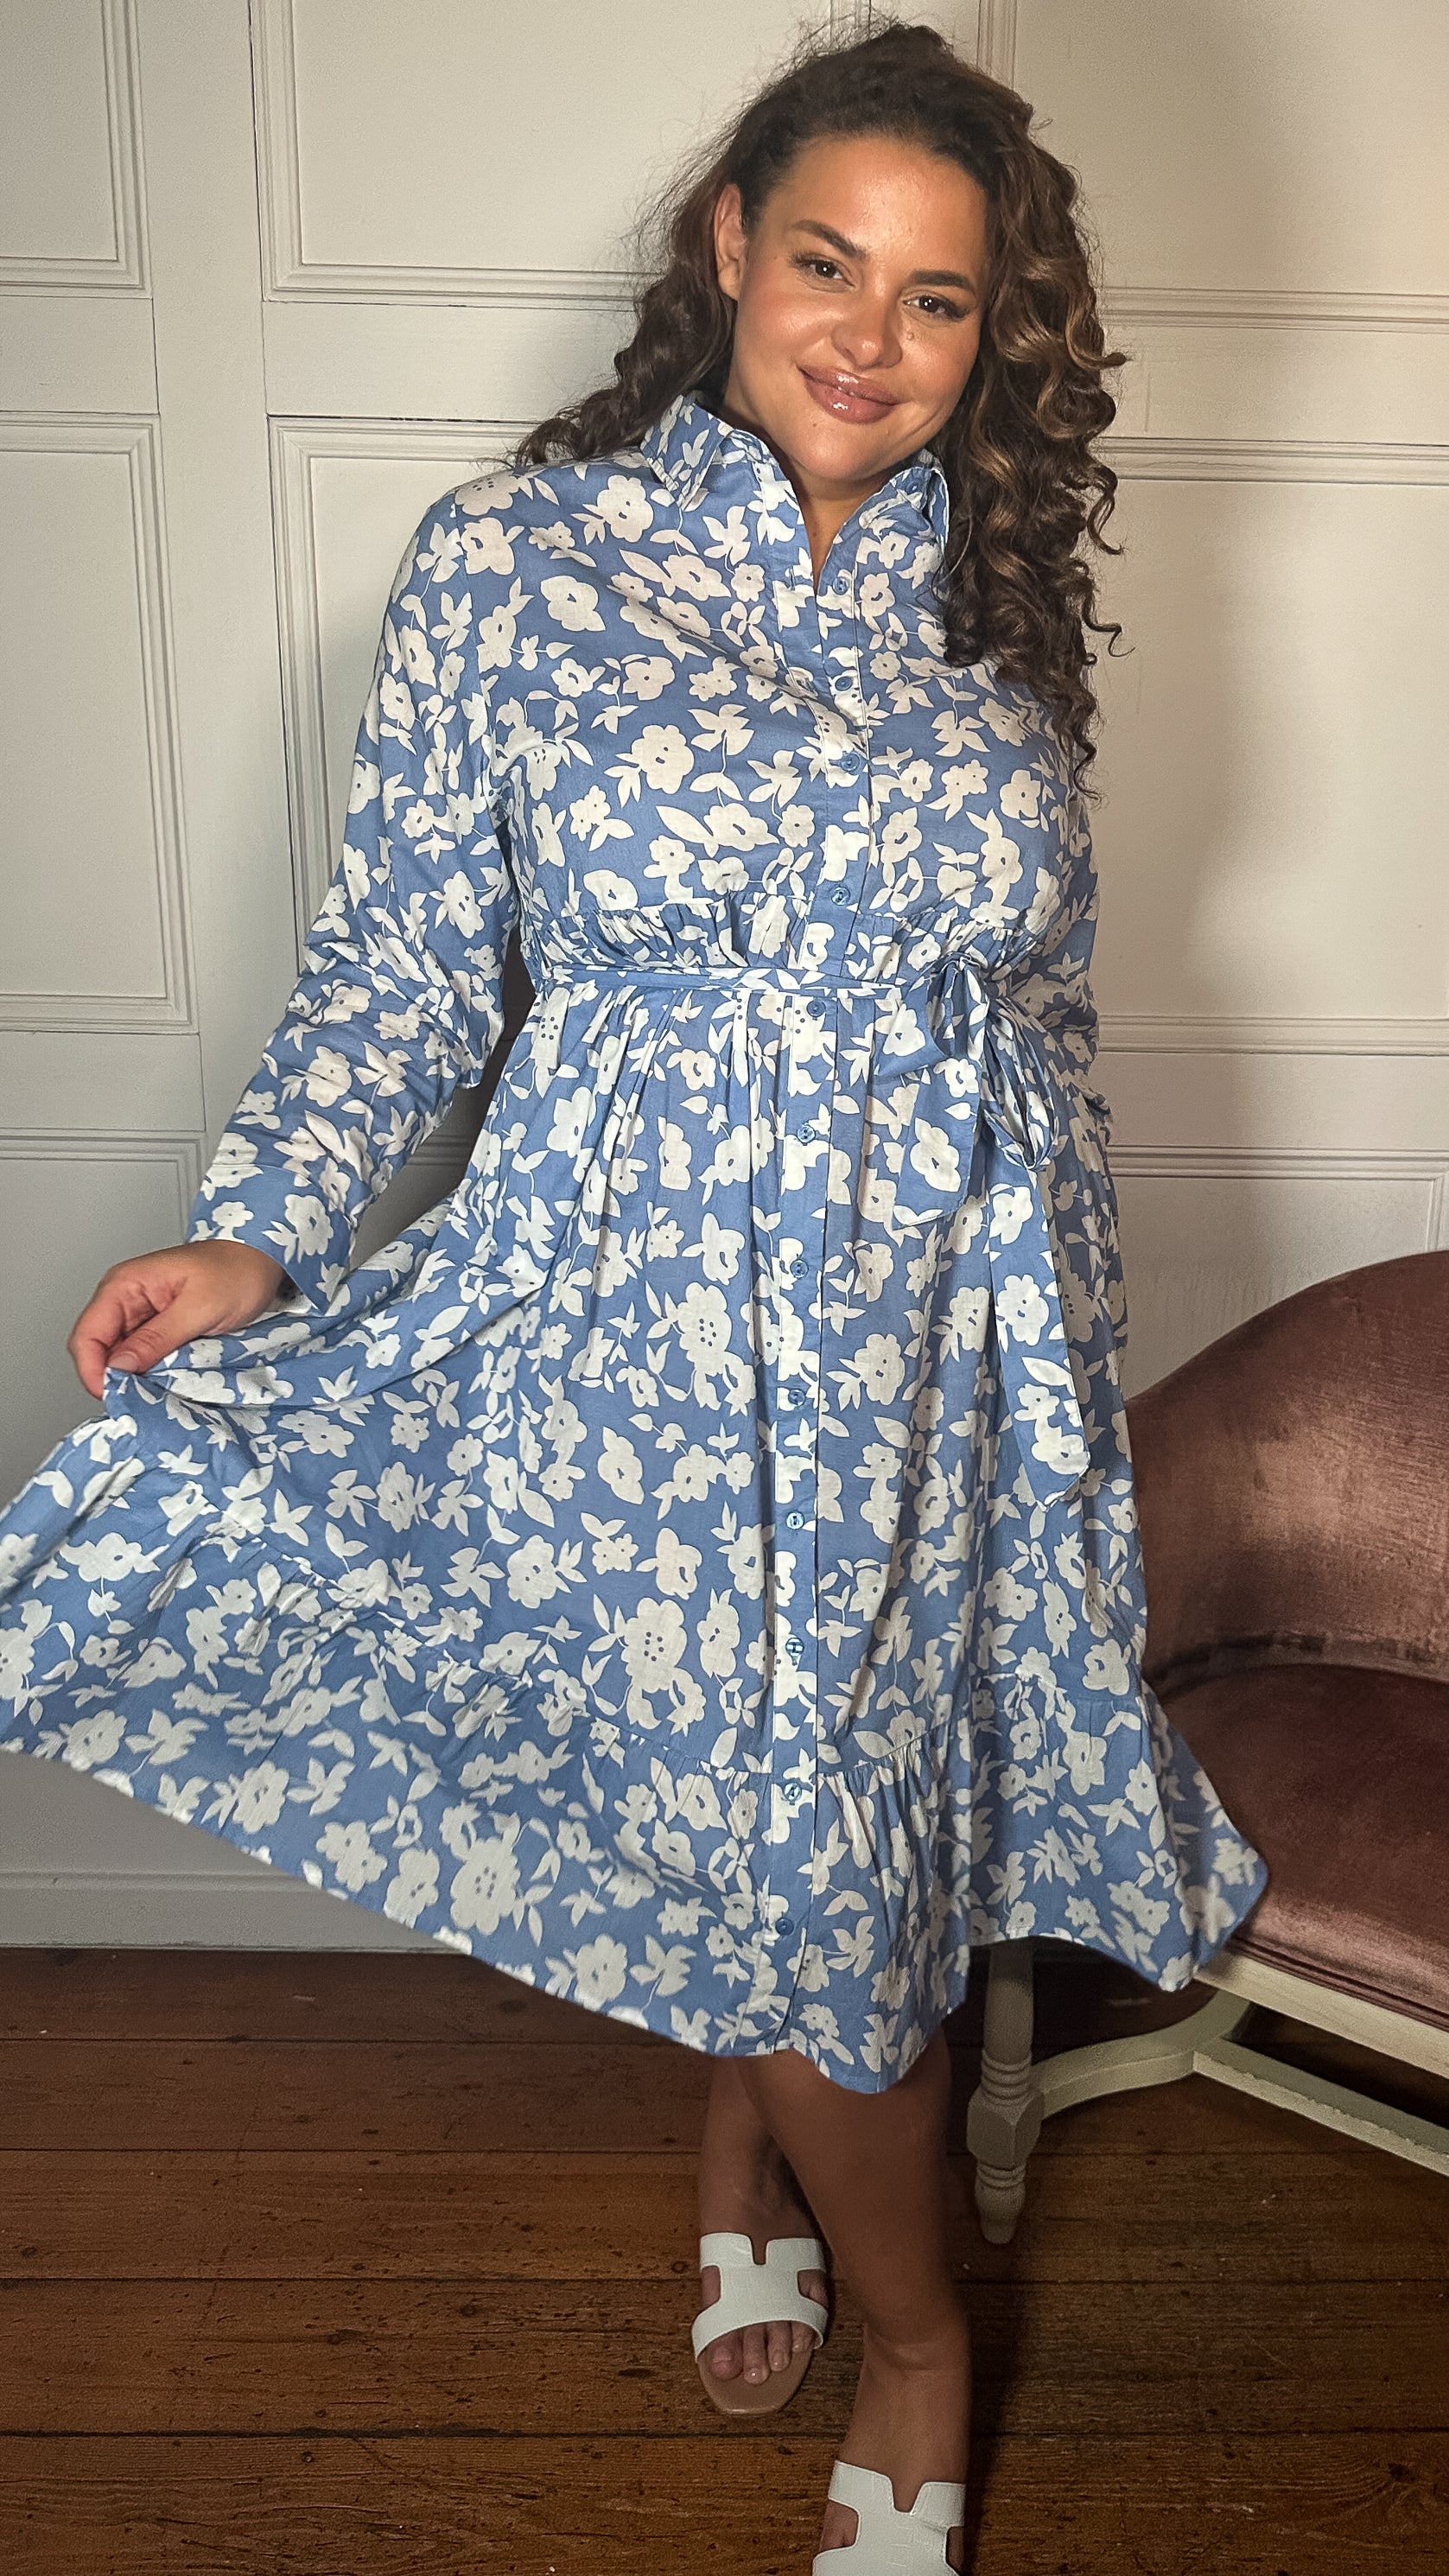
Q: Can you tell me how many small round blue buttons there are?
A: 13